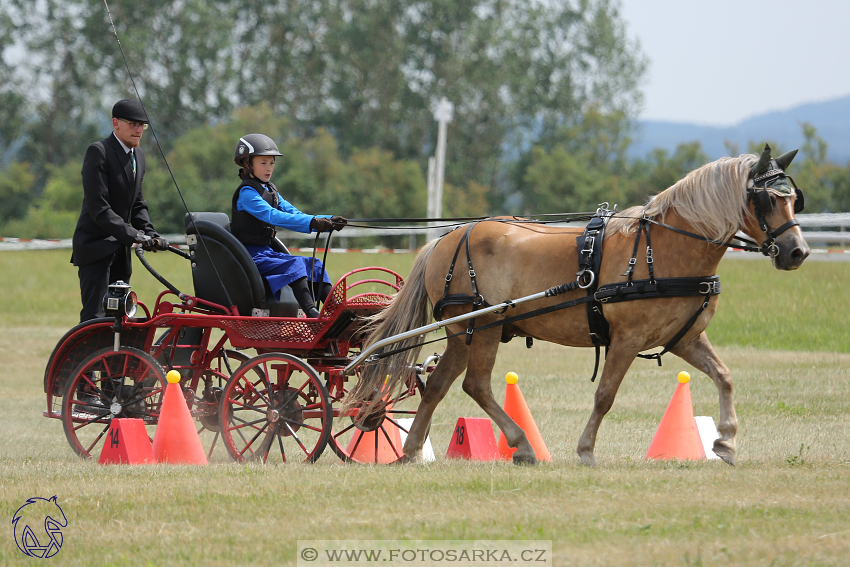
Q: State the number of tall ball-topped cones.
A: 4